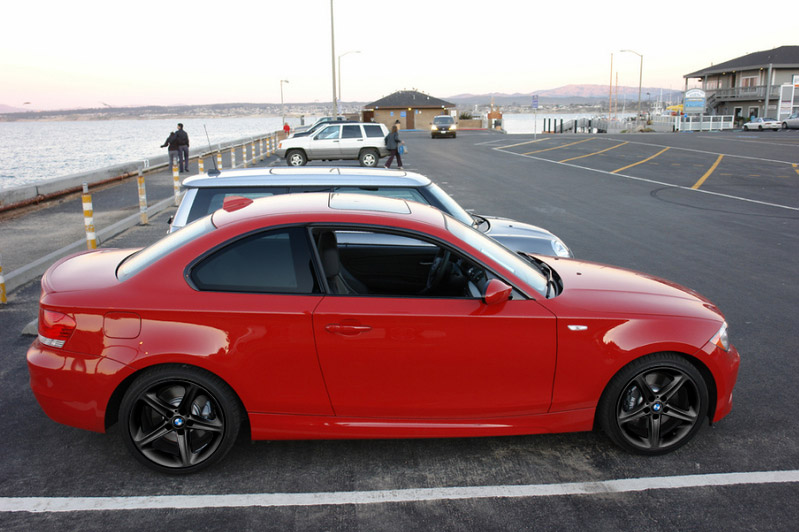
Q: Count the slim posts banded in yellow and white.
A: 12